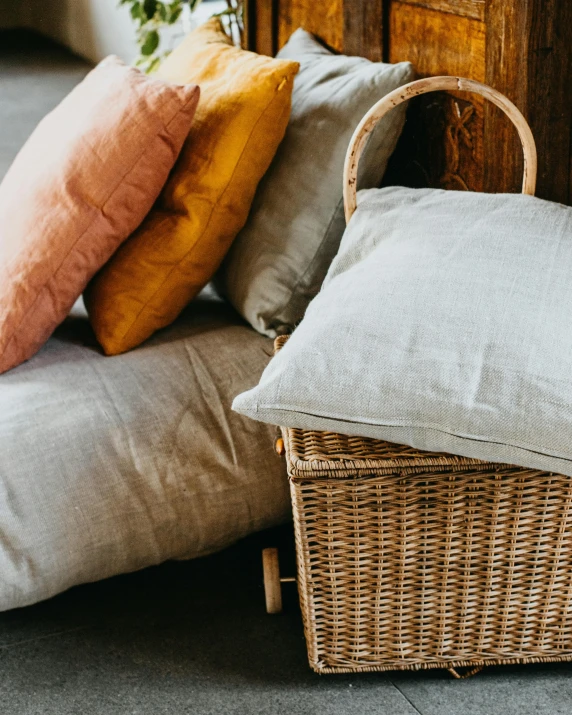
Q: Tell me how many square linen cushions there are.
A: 4